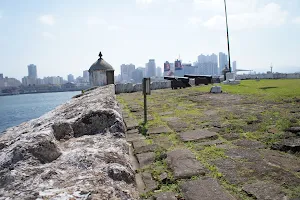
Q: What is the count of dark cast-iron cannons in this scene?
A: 2